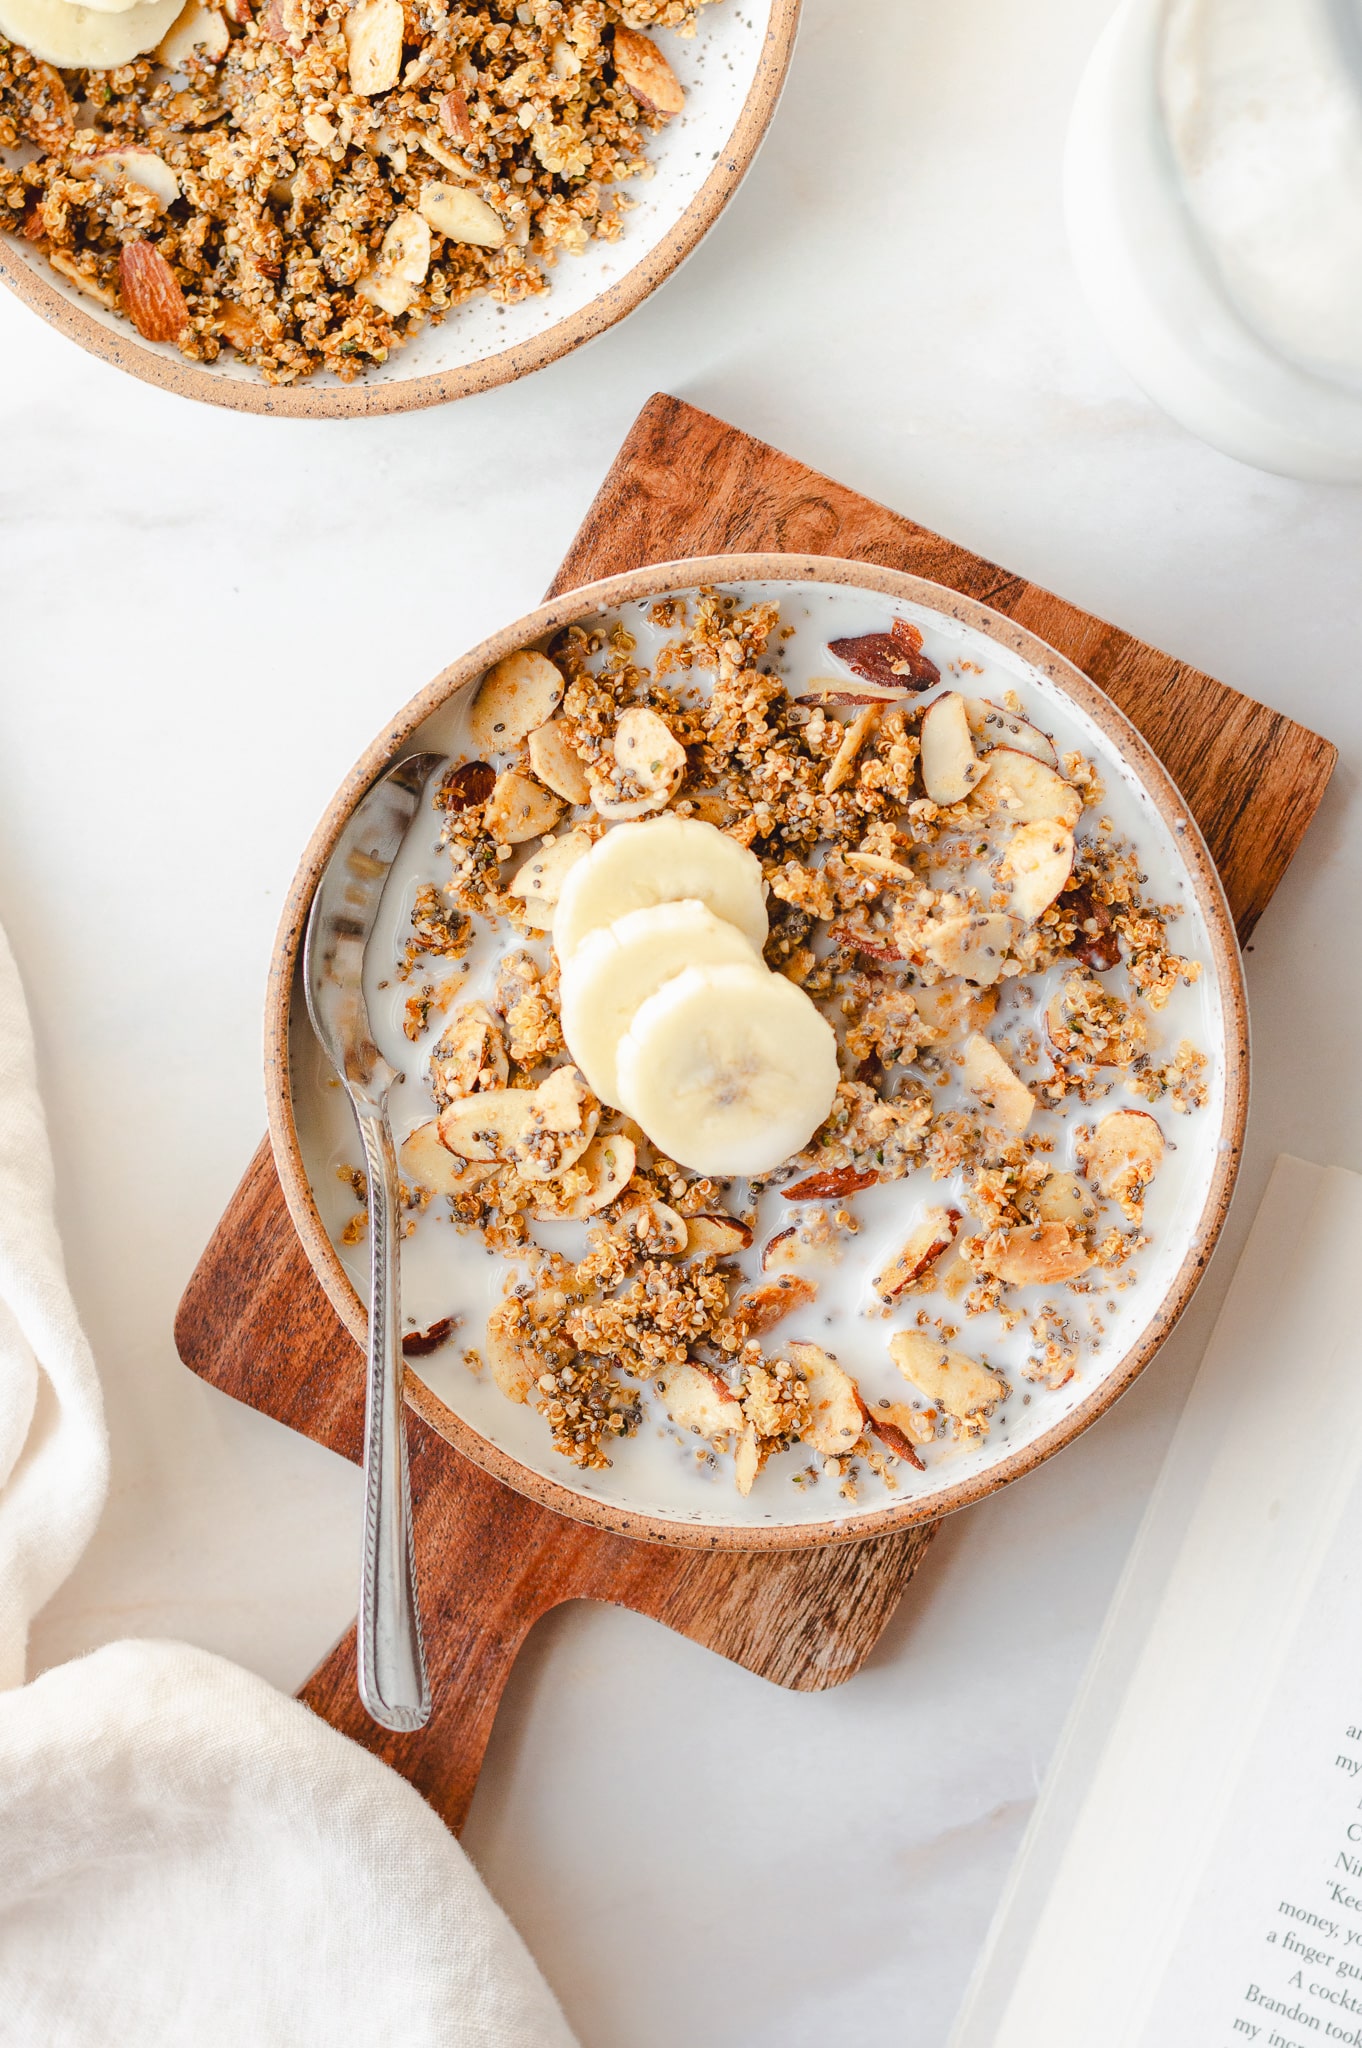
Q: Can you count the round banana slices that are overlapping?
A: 3